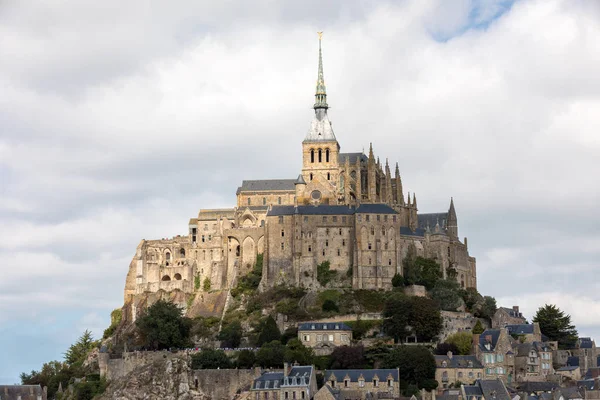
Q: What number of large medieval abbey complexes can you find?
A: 1